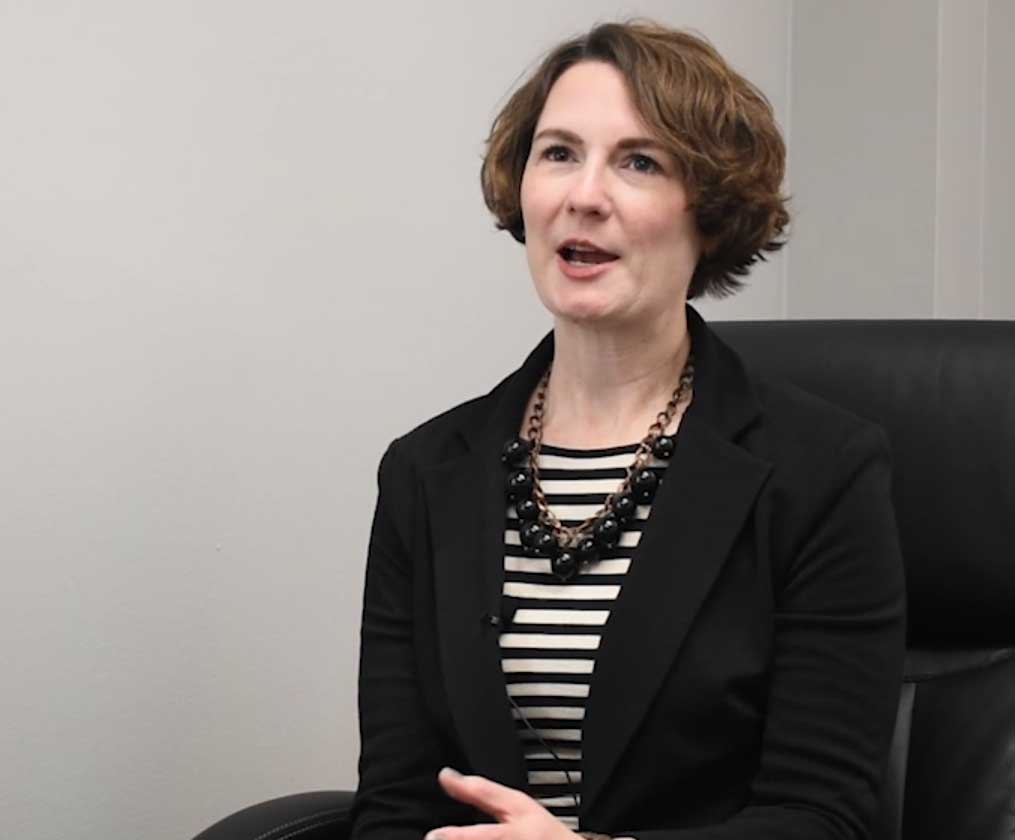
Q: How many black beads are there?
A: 11